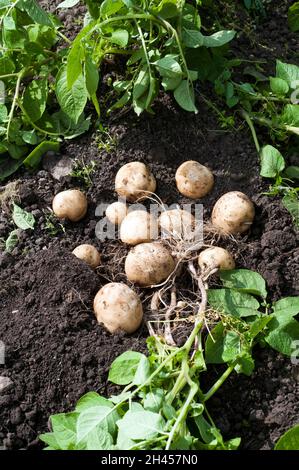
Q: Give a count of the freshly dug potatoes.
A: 11